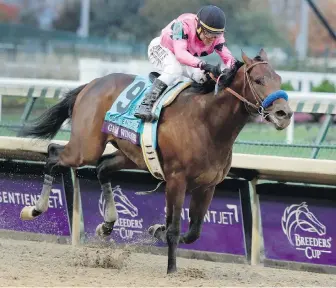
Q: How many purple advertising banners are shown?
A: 3